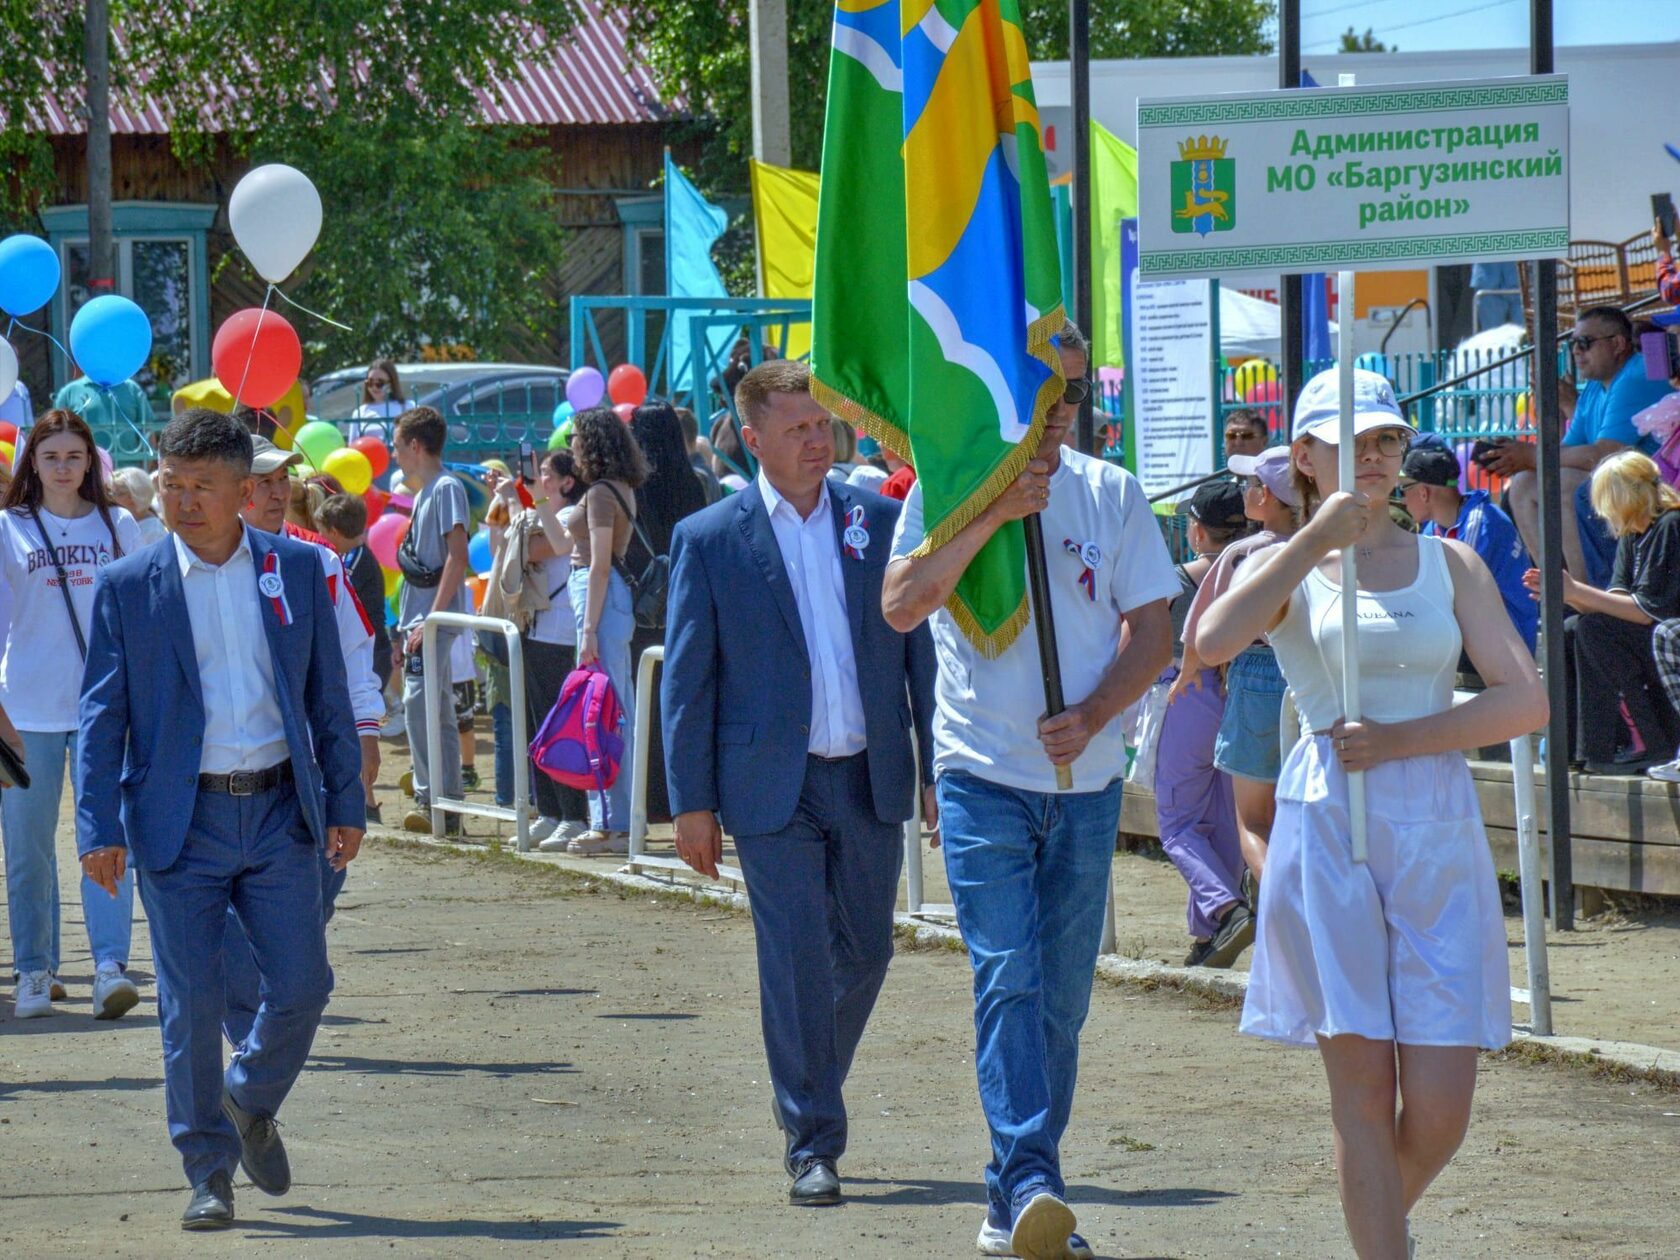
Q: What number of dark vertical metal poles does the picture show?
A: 3